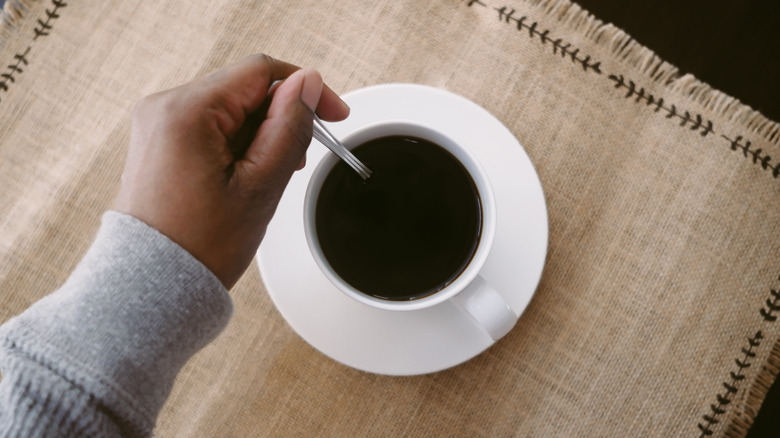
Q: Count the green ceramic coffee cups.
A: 0